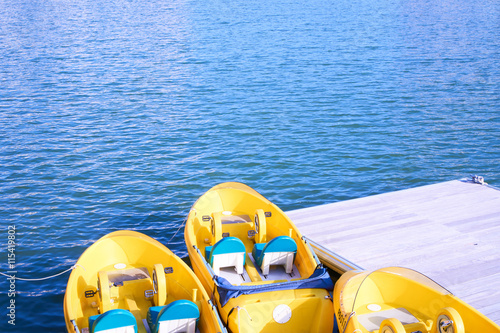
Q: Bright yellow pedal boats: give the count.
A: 3